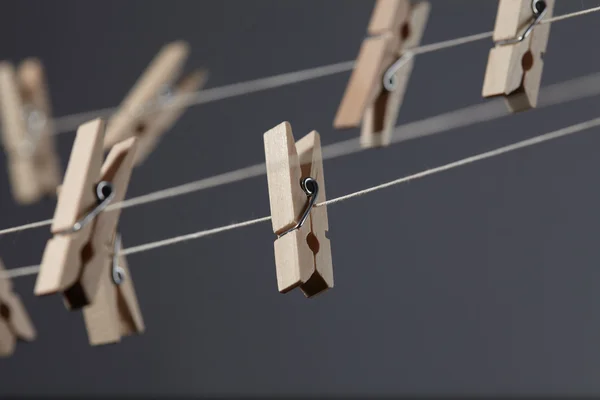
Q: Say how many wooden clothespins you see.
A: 8